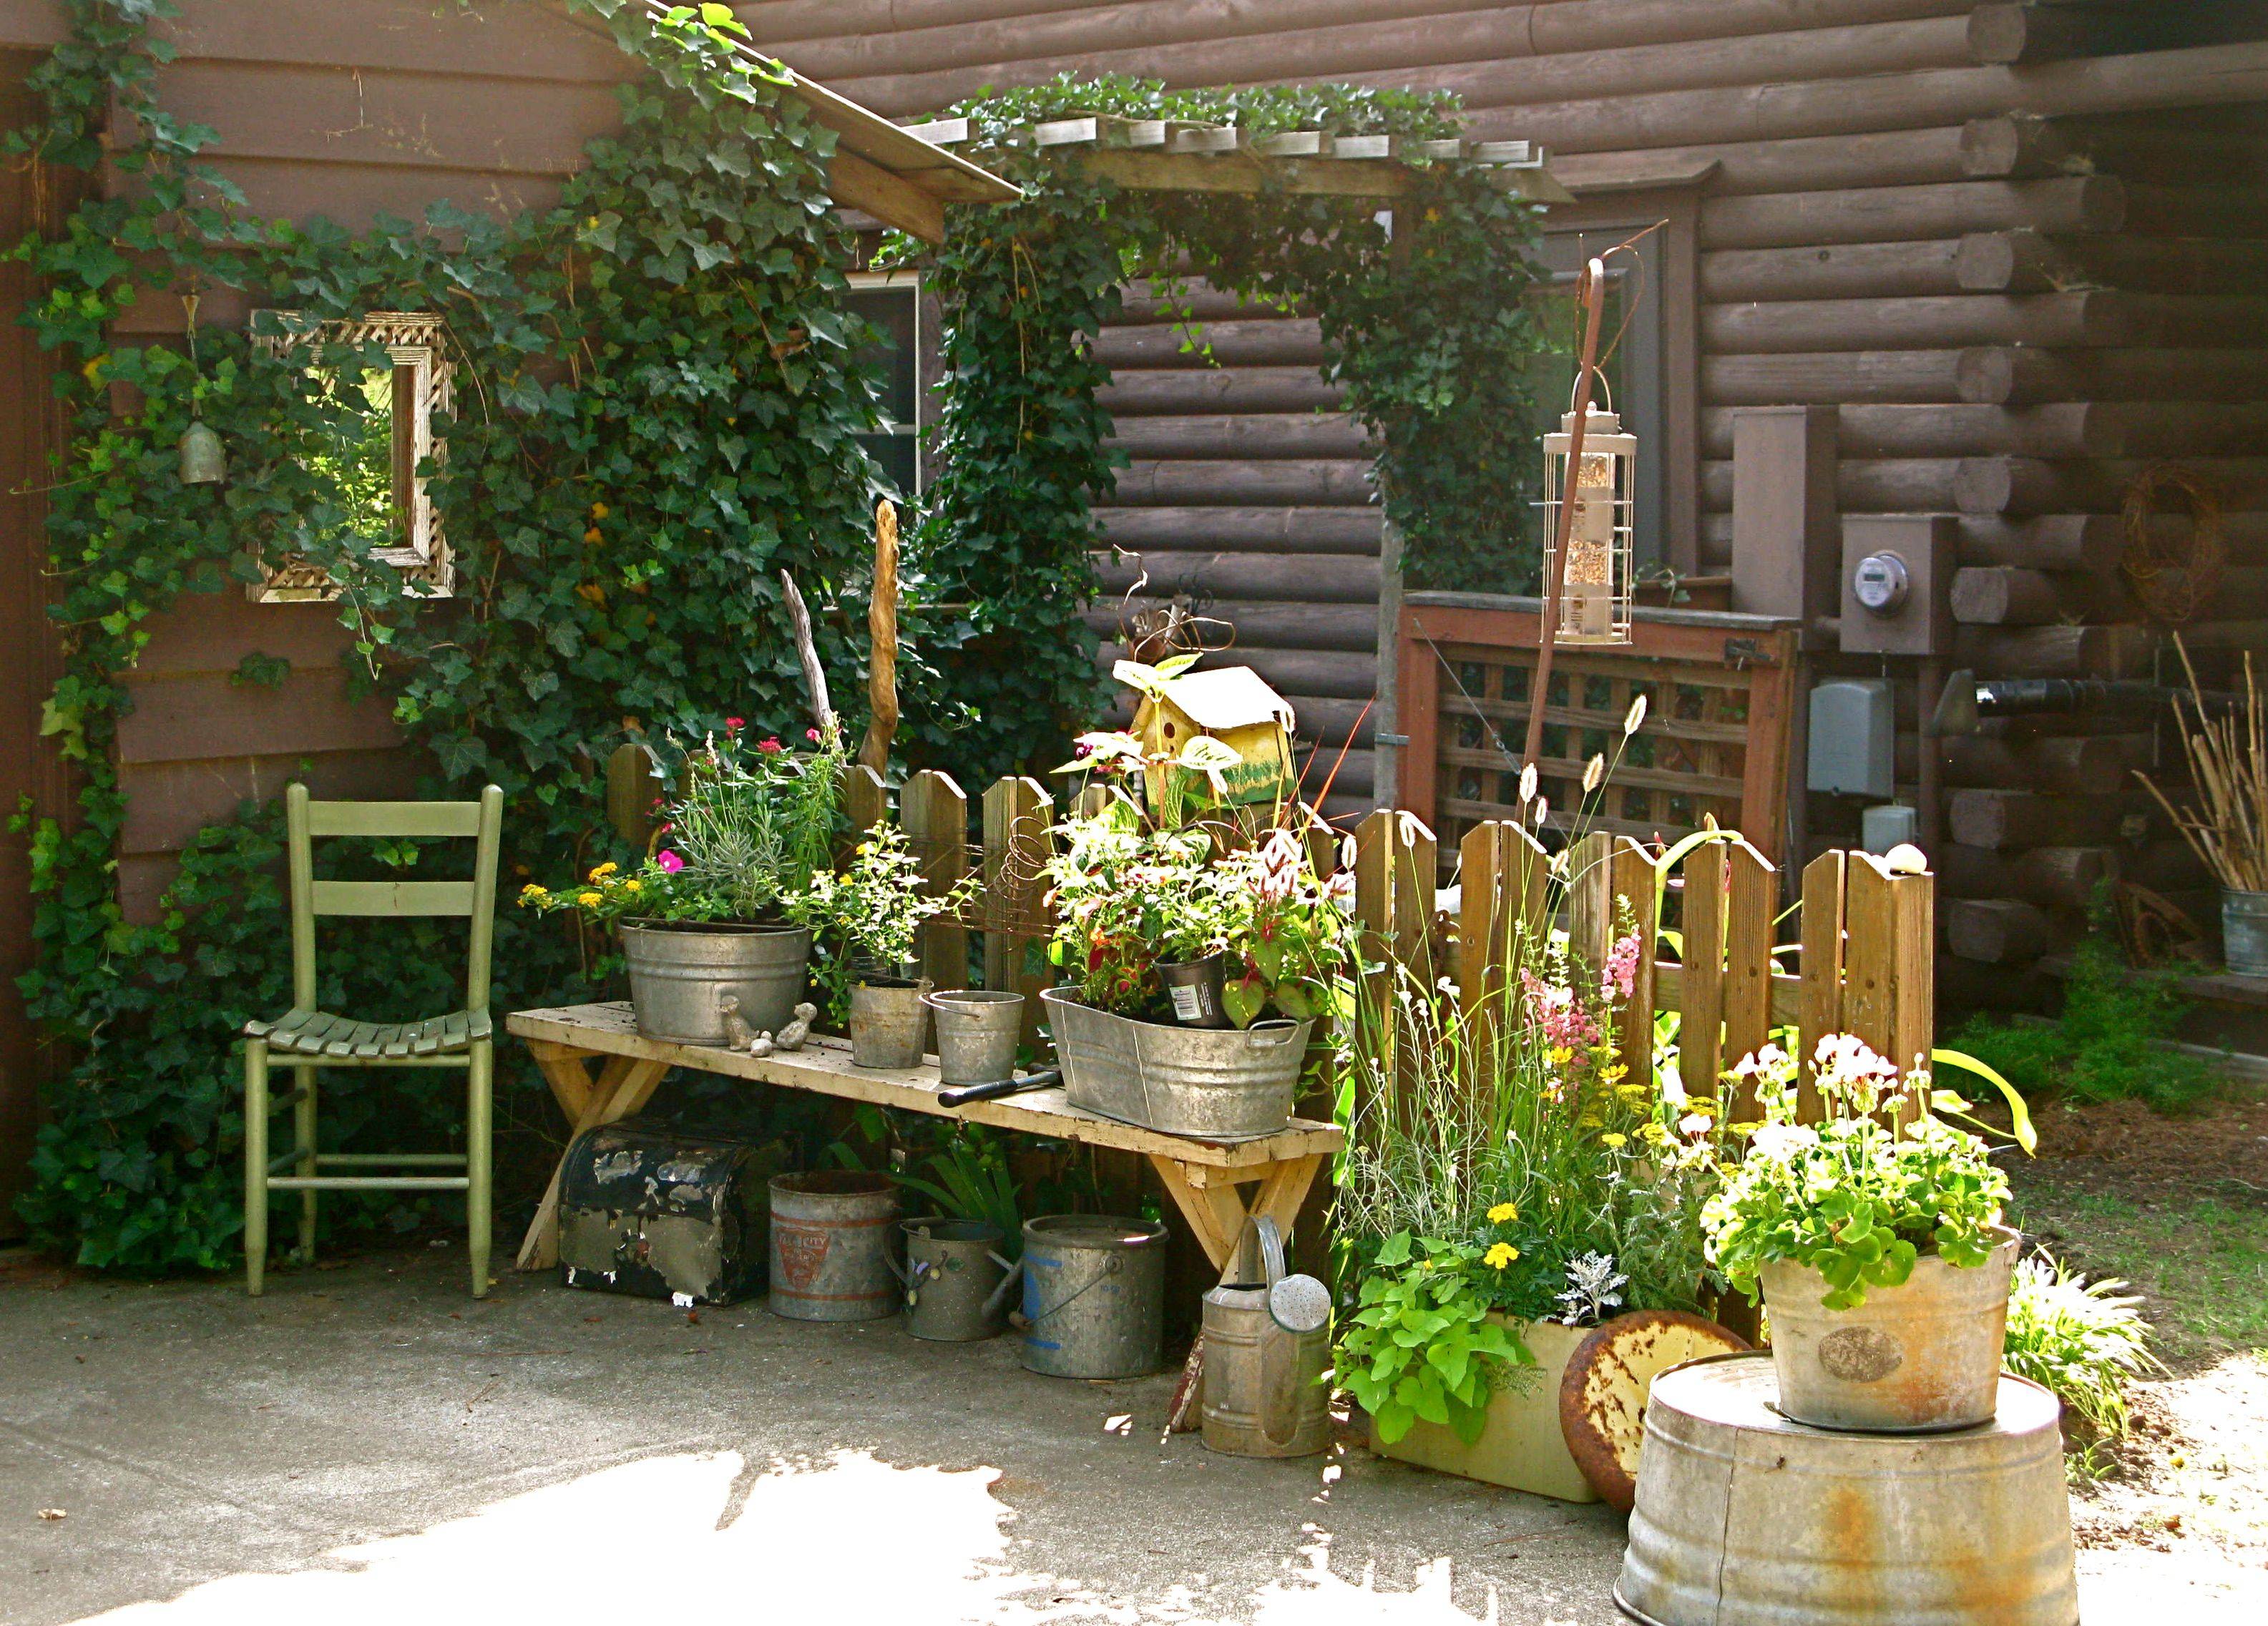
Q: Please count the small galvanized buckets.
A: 2